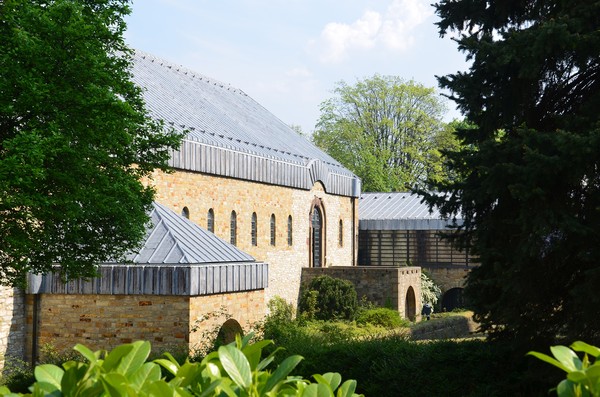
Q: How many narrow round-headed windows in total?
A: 7